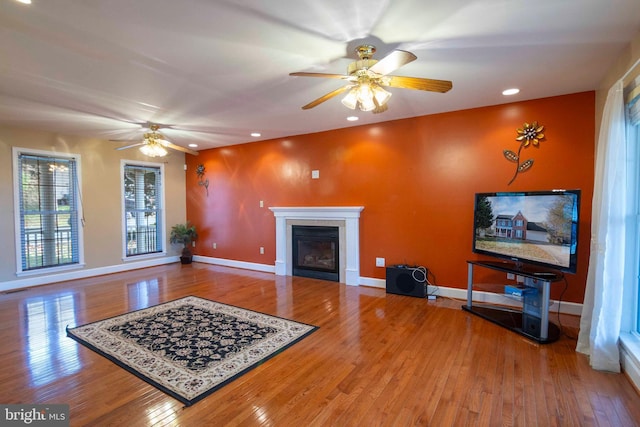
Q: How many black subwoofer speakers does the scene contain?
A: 1